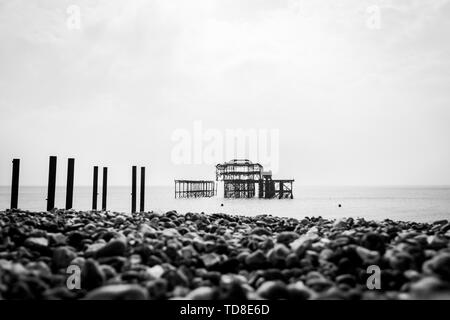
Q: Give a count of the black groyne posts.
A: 7